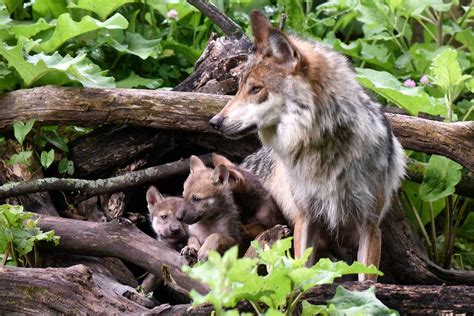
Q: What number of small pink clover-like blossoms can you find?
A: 3